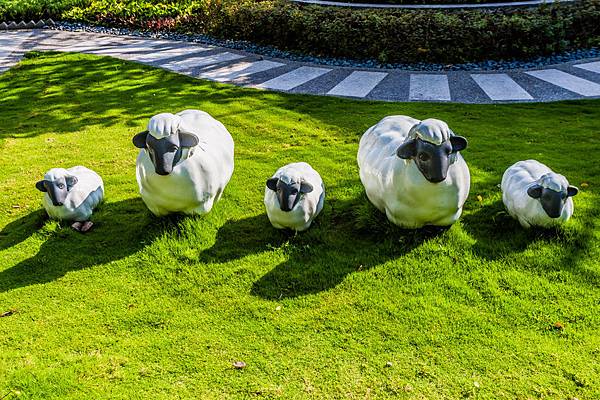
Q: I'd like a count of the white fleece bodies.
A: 5